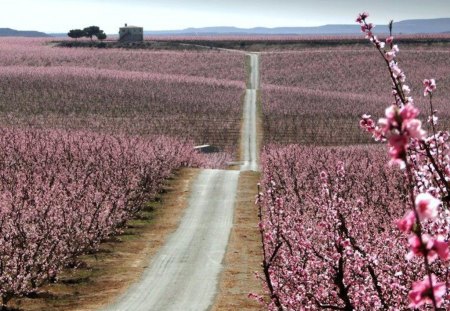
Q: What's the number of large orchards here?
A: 2